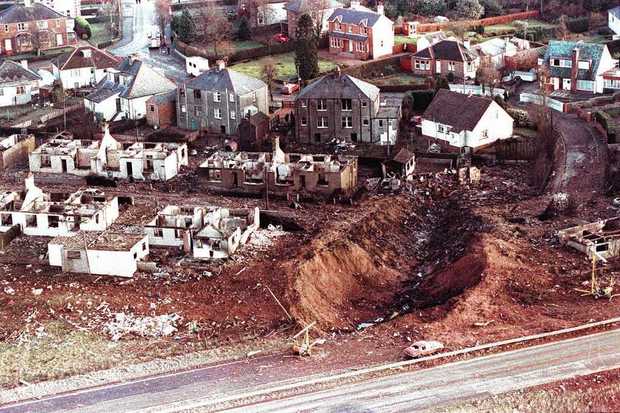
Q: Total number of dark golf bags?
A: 0